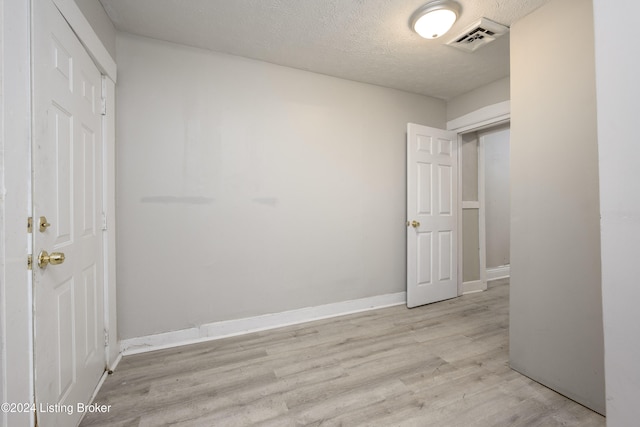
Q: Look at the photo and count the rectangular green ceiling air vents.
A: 0